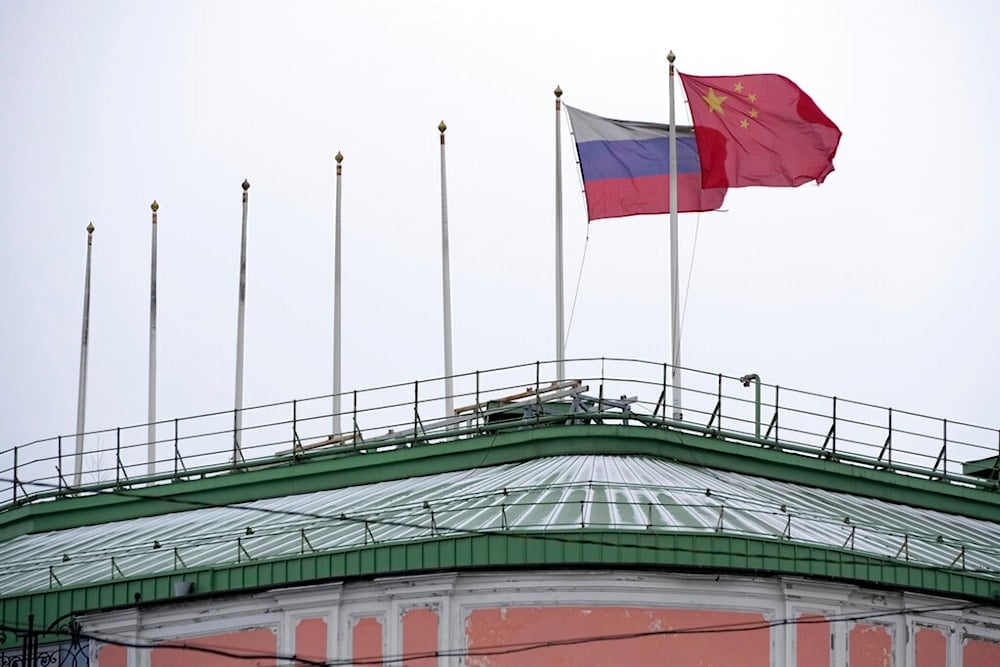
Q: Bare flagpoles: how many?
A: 5